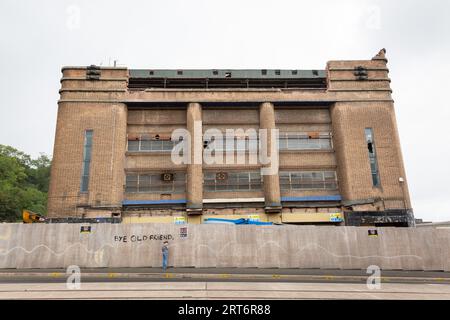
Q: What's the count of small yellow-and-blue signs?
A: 3